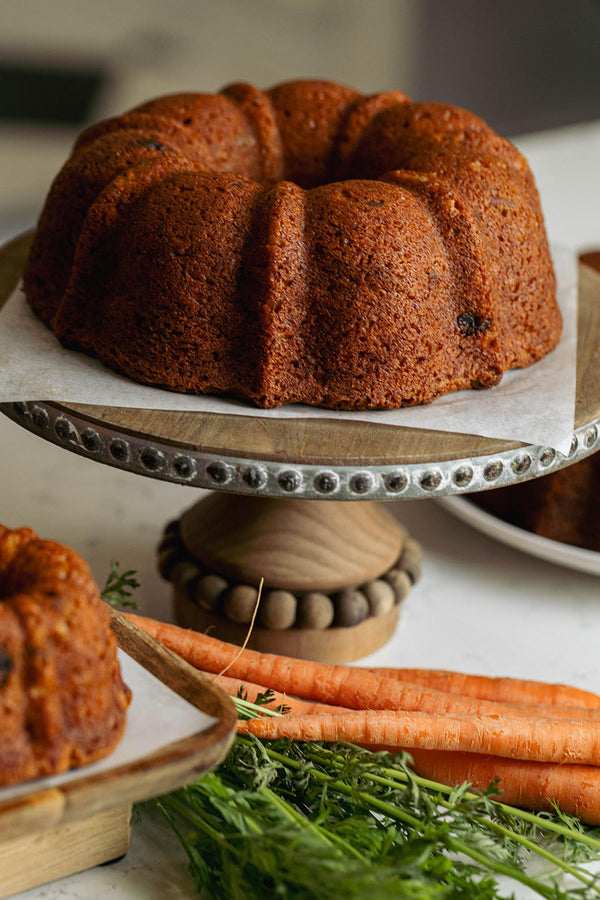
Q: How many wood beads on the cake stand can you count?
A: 13